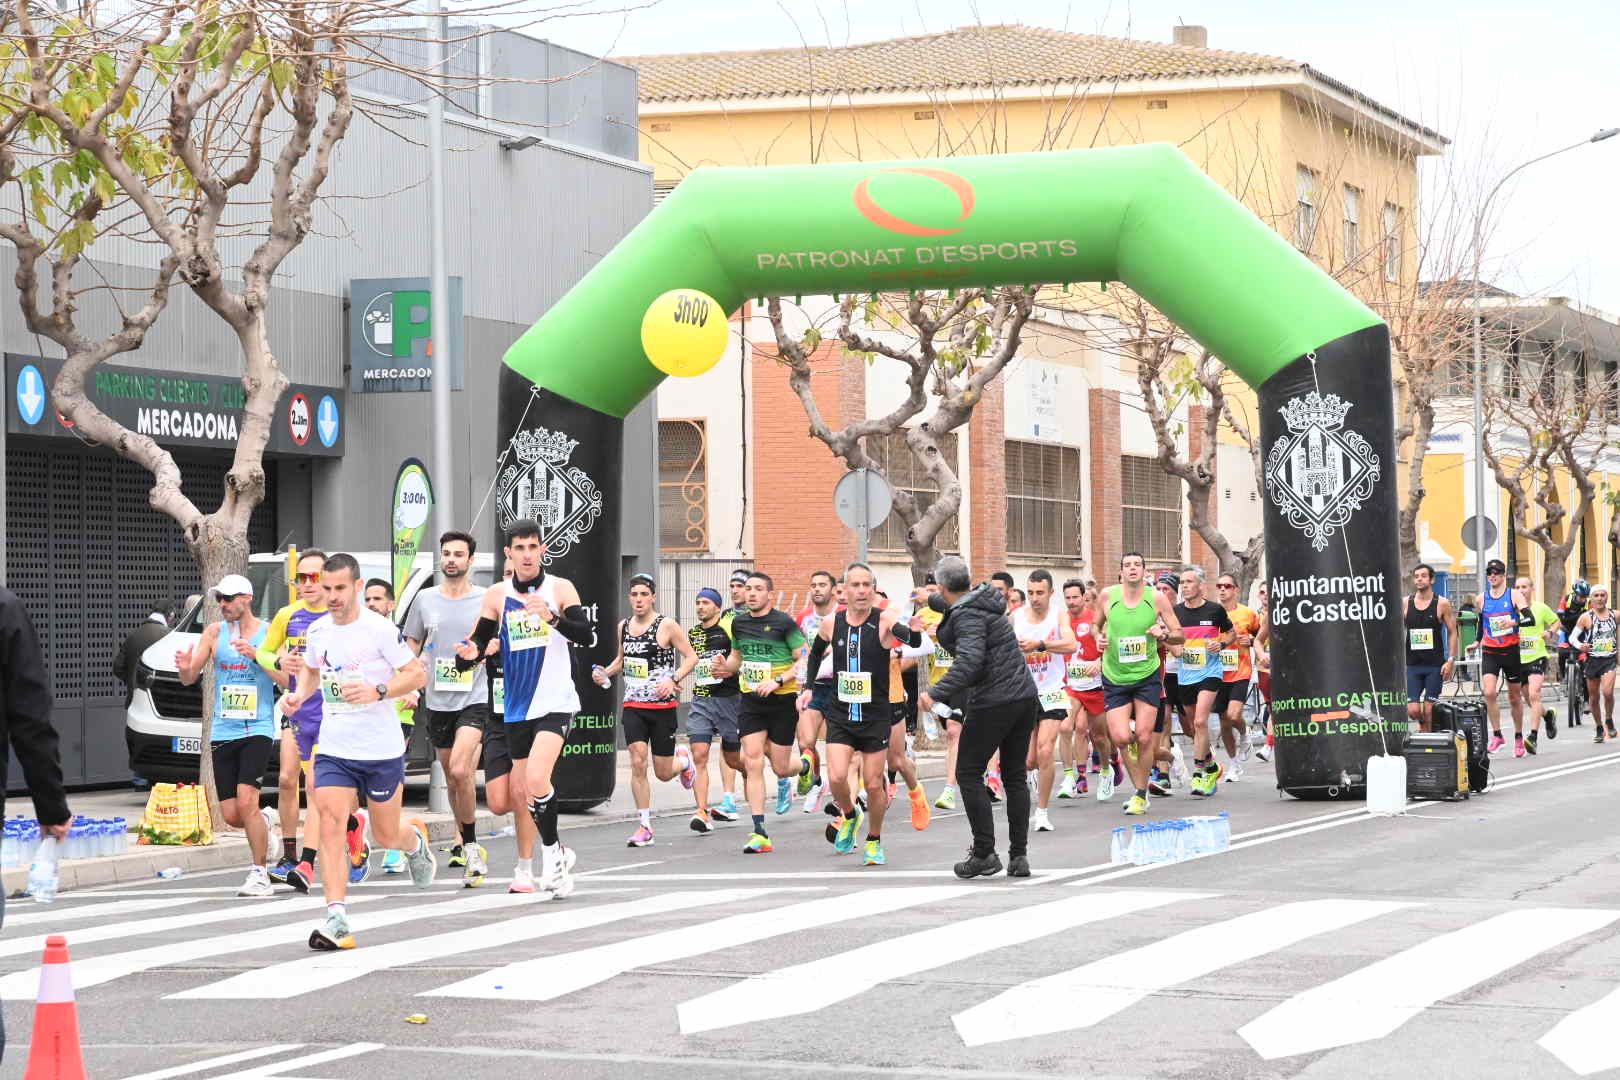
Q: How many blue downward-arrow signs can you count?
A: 2